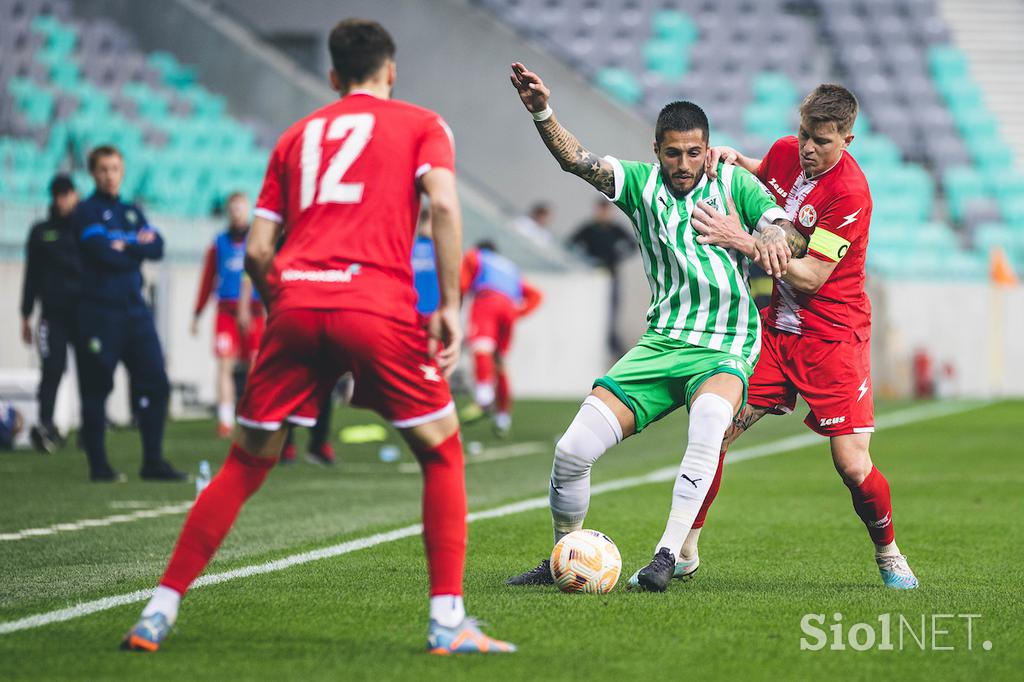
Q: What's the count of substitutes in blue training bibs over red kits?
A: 3